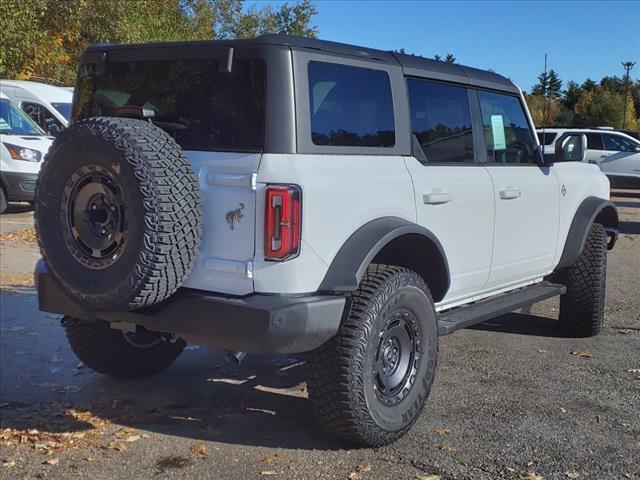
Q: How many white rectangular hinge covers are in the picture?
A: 2